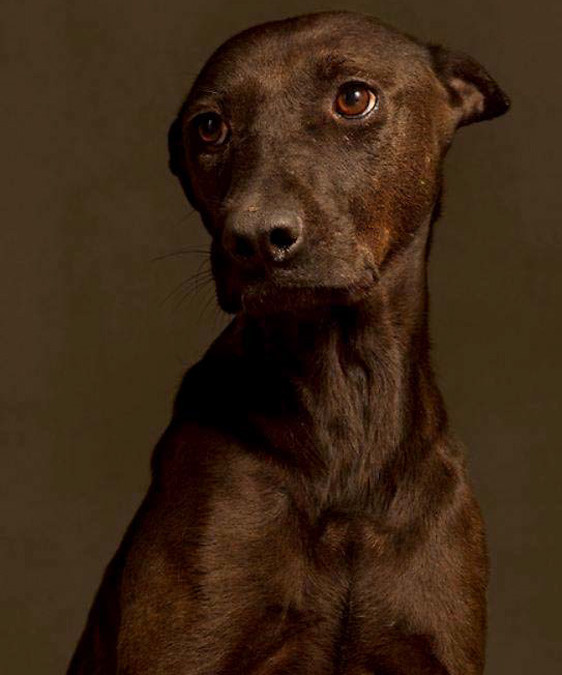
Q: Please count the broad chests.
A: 1